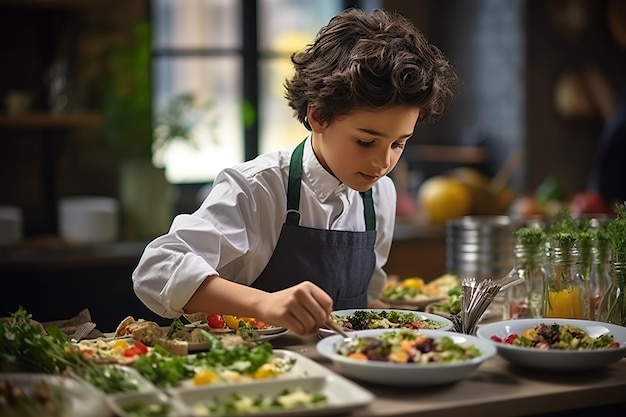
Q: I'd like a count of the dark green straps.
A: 2